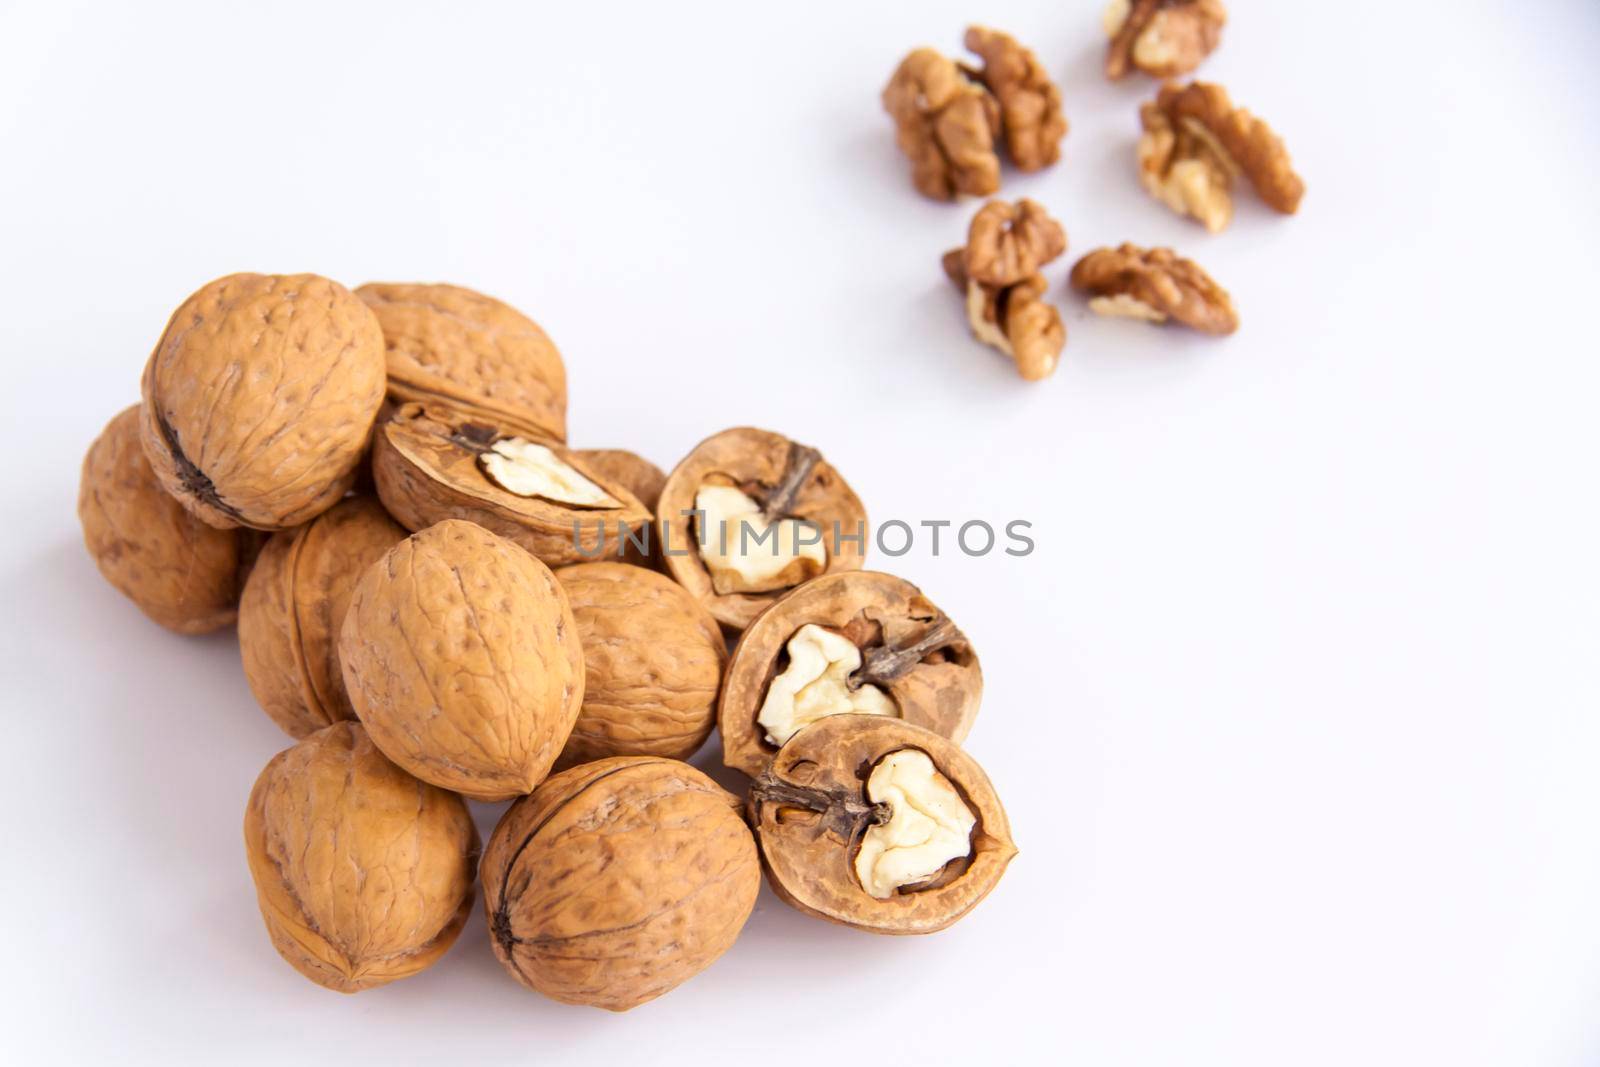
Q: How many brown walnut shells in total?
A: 13